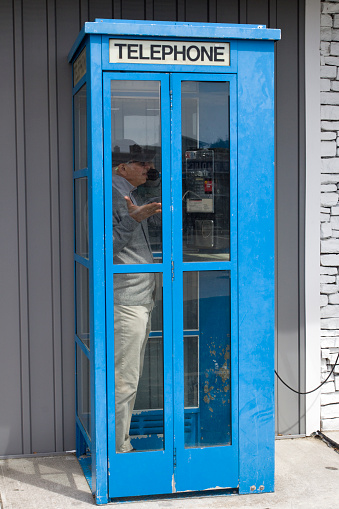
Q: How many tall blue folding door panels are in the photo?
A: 2